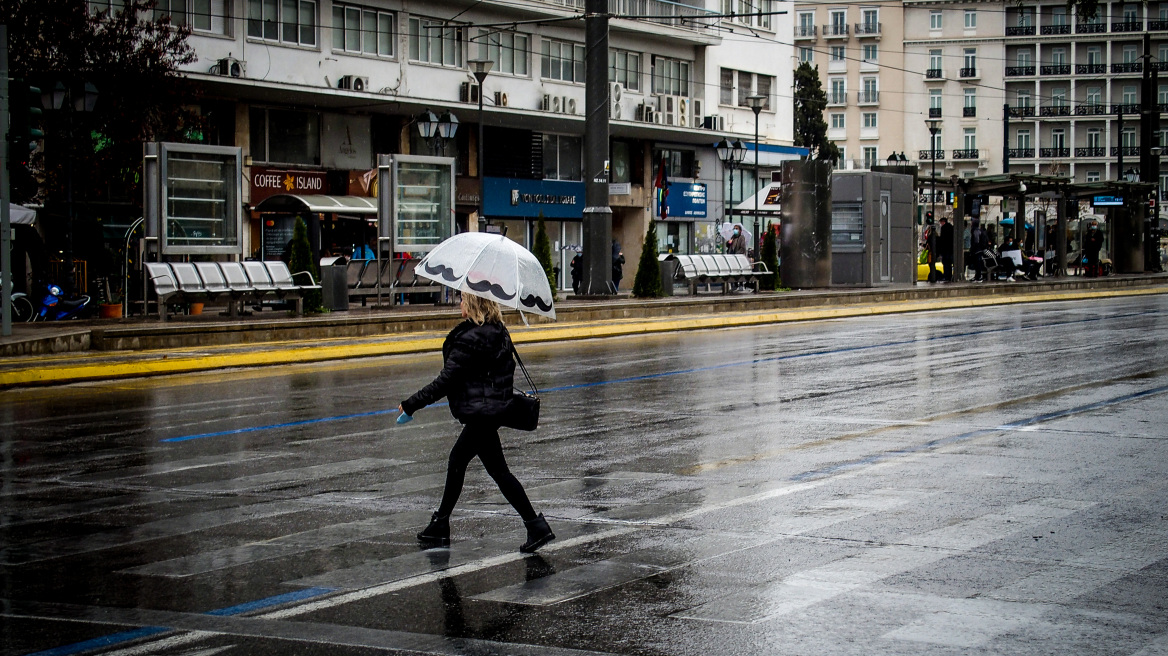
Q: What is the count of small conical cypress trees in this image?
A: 4